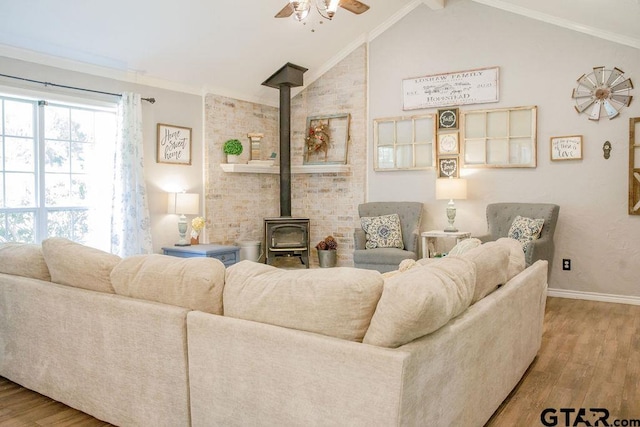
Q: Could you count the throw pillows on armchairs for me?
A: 2